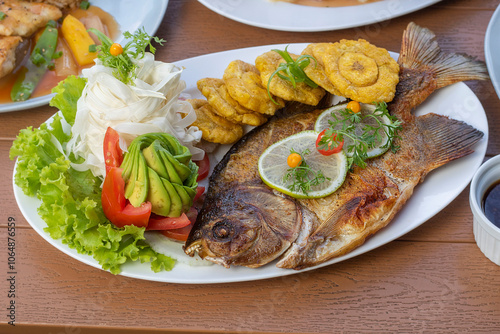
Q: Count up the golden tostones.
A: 6